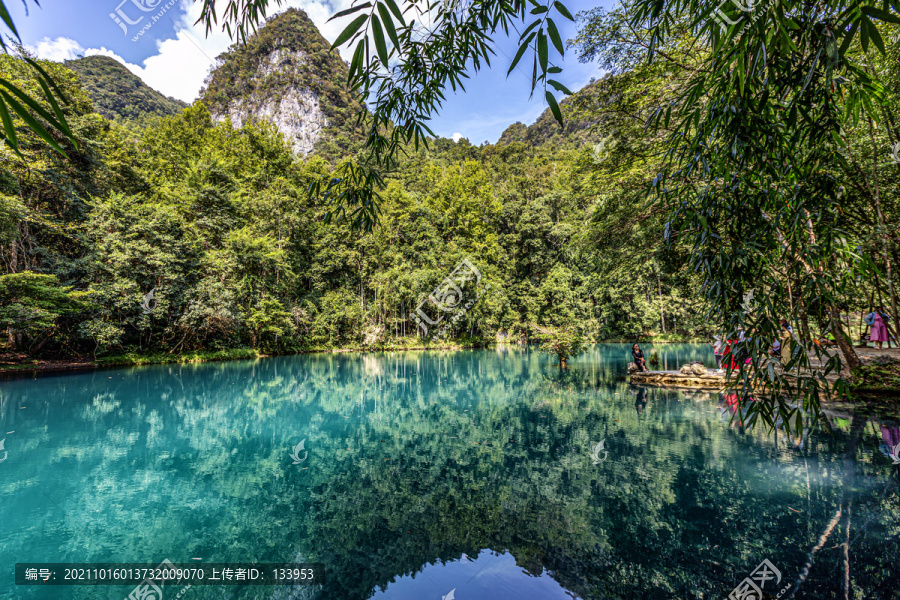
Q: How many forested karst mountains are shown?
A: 3